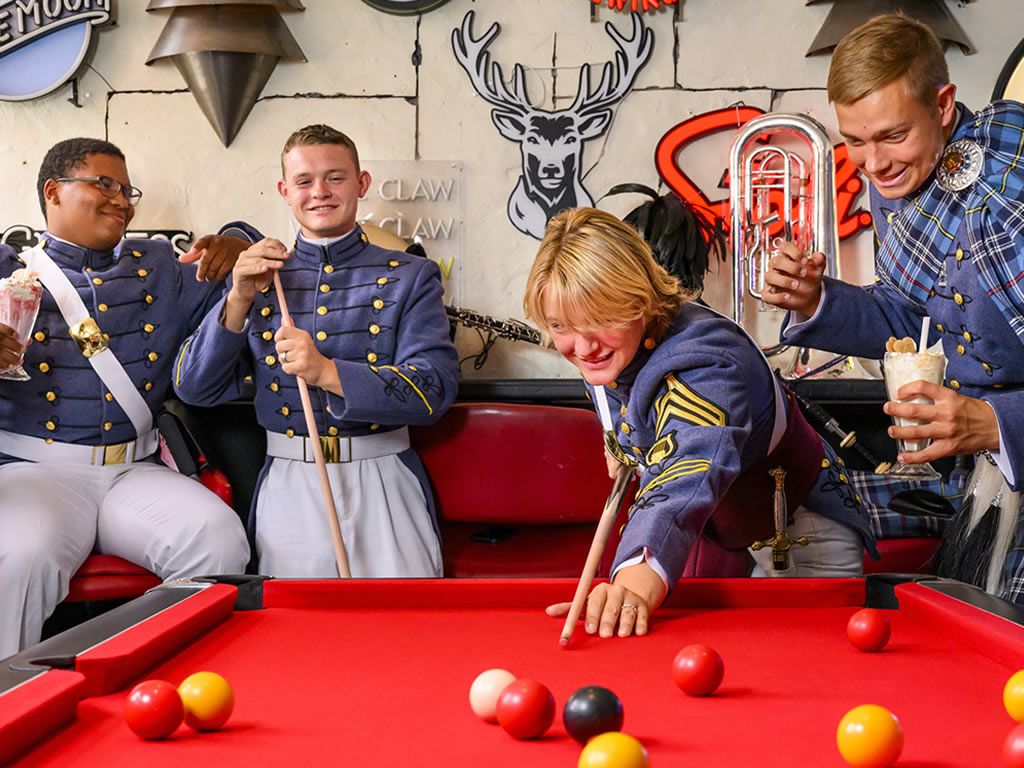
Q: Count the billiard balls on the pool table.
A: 11